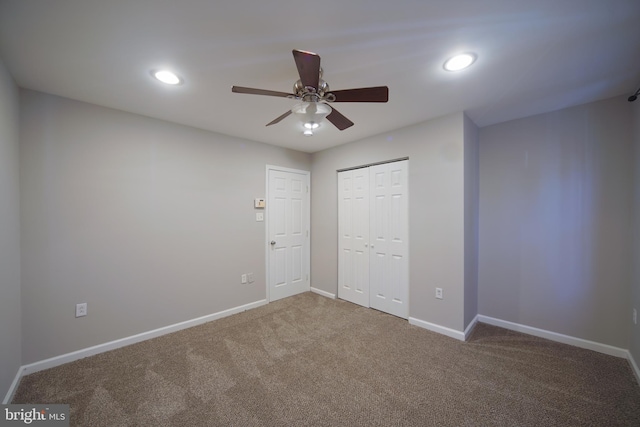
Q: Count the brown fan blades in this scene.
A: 5